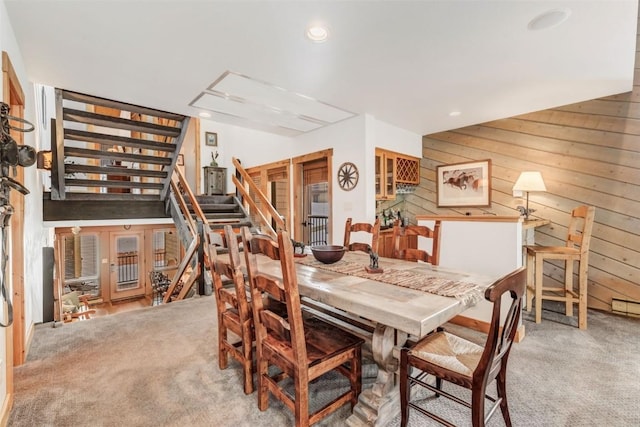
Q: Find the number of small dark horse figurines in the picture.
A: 2